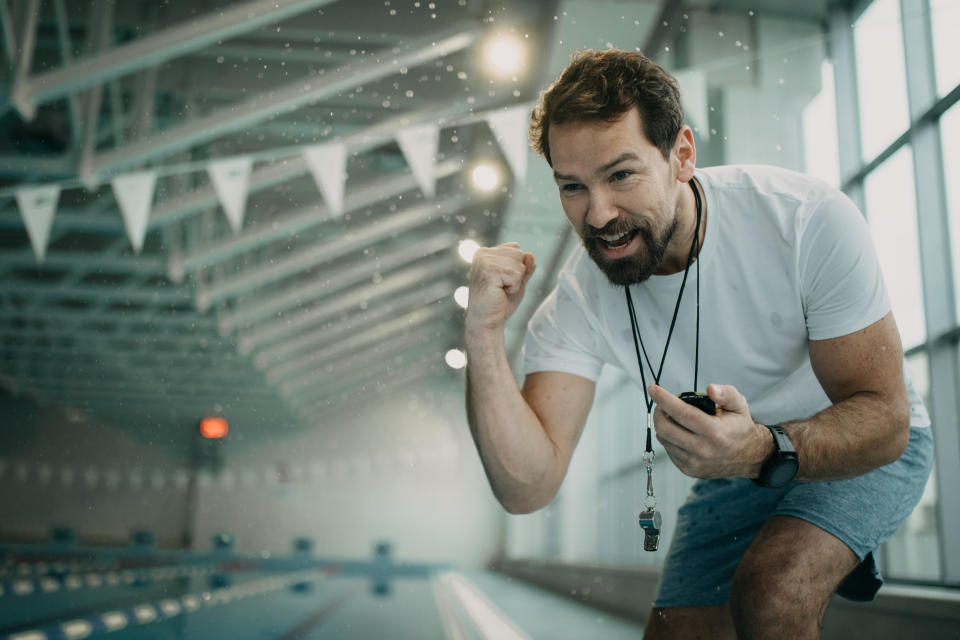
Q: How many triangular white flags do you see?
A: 7